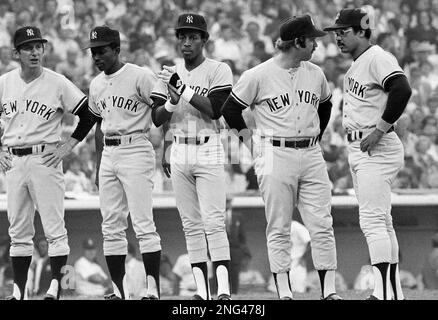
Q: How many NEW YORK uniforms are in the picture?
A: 5